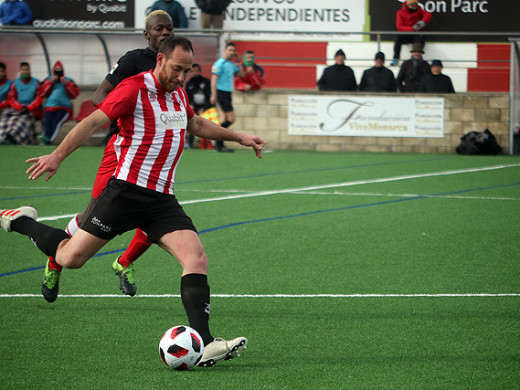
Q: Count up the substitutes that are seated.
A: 3